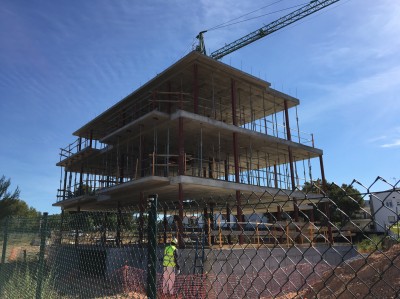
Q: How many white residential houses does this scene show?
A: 1